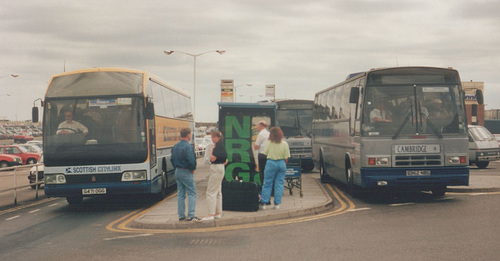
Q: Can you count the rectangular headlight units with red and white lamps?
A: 2